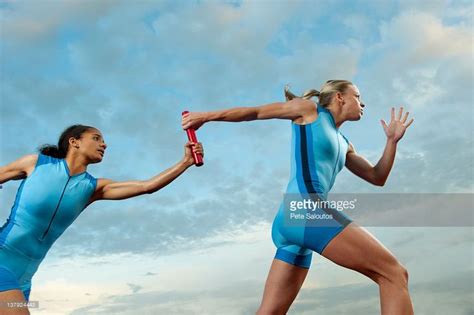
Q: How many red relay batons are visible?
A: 1